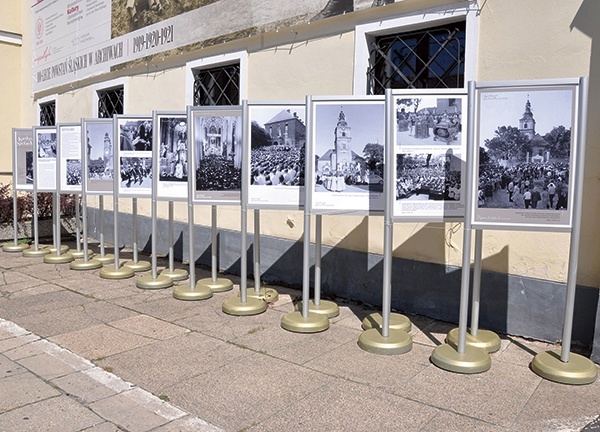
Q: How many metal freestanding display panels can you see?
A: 11